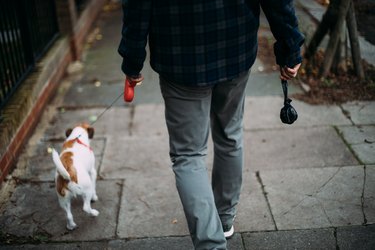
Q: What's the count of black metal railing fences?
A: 1